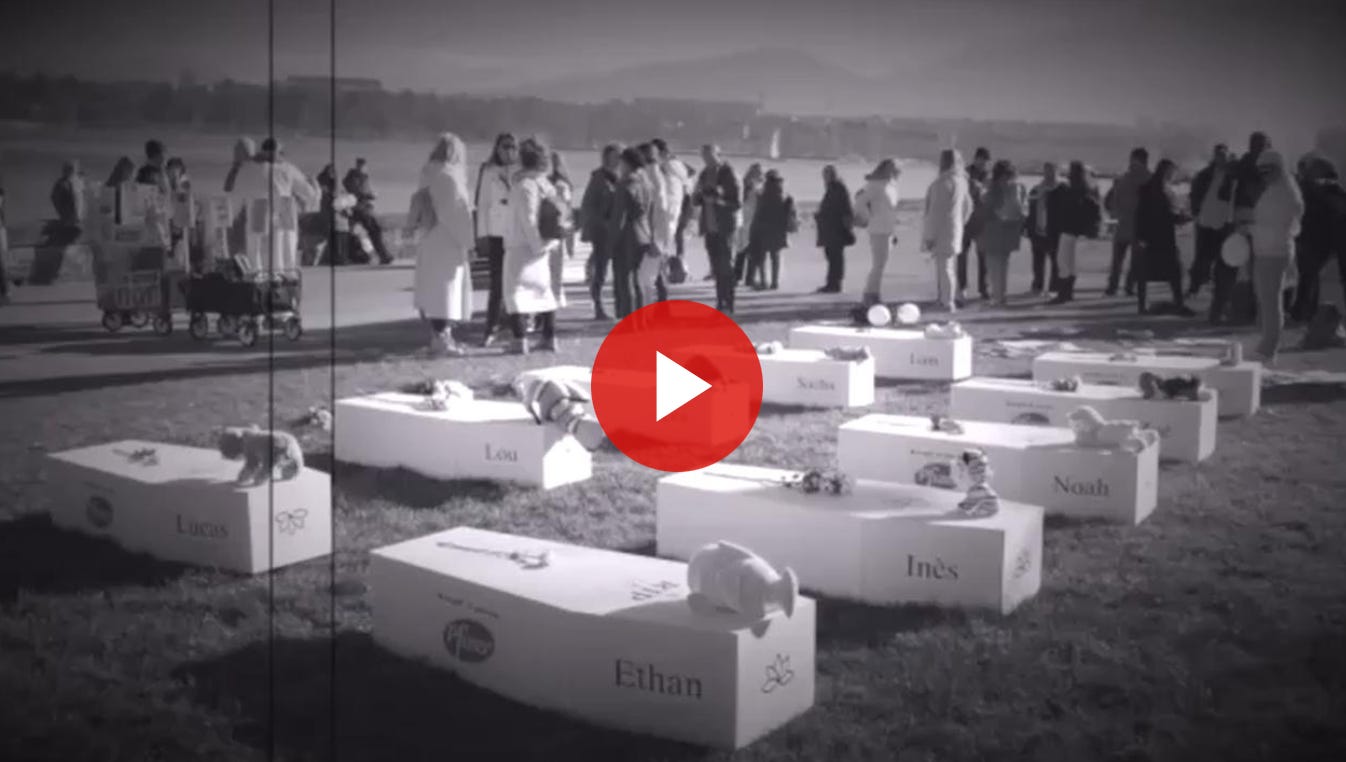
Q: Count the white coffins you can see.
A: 10